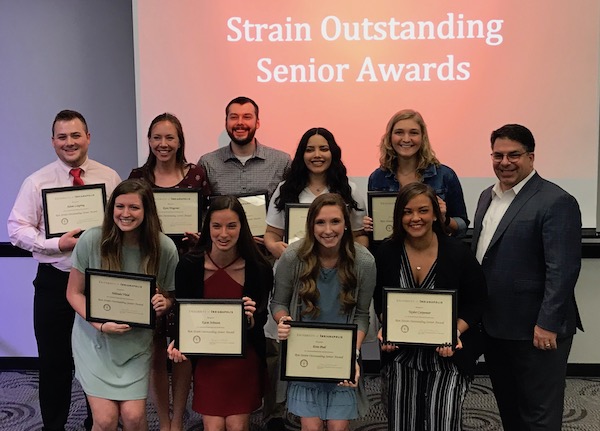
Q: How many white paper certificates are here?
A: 9